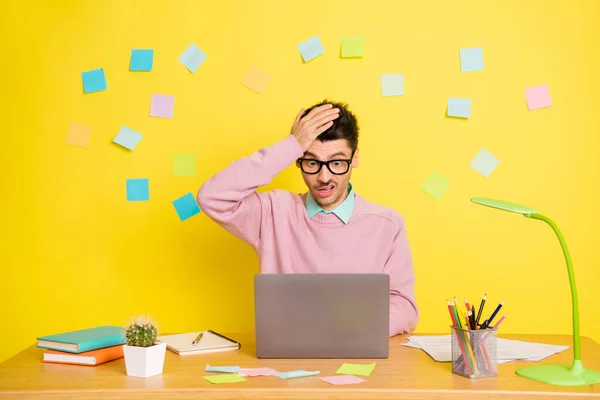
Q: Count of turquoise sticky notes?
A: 4